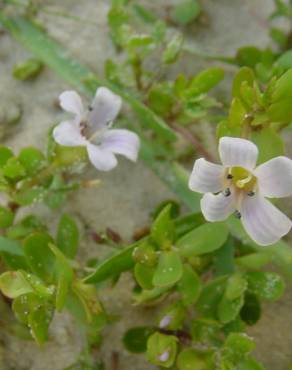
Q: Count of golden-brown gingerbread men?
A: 0